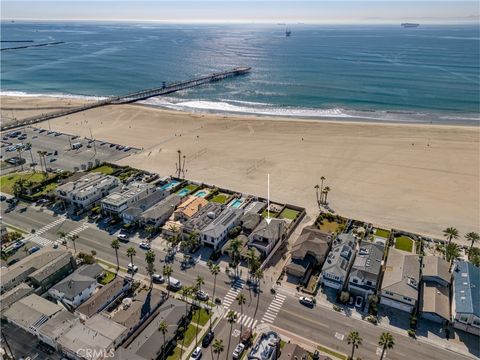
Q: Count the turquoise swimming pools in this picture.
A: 4